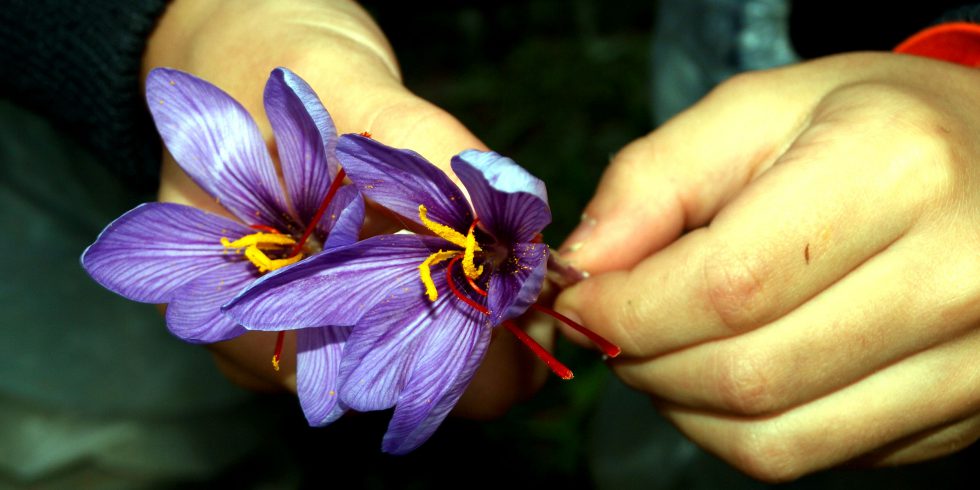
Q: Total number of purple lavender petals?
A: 12